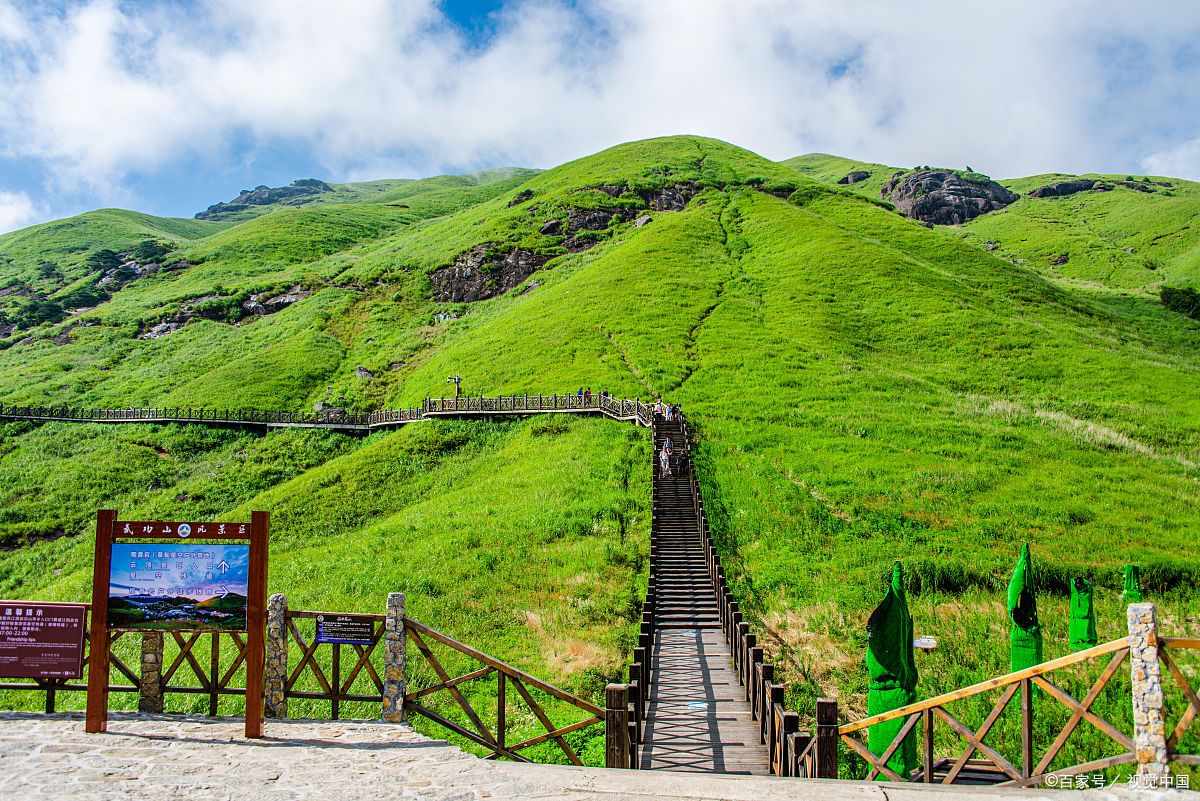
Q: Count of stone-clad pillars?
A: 4